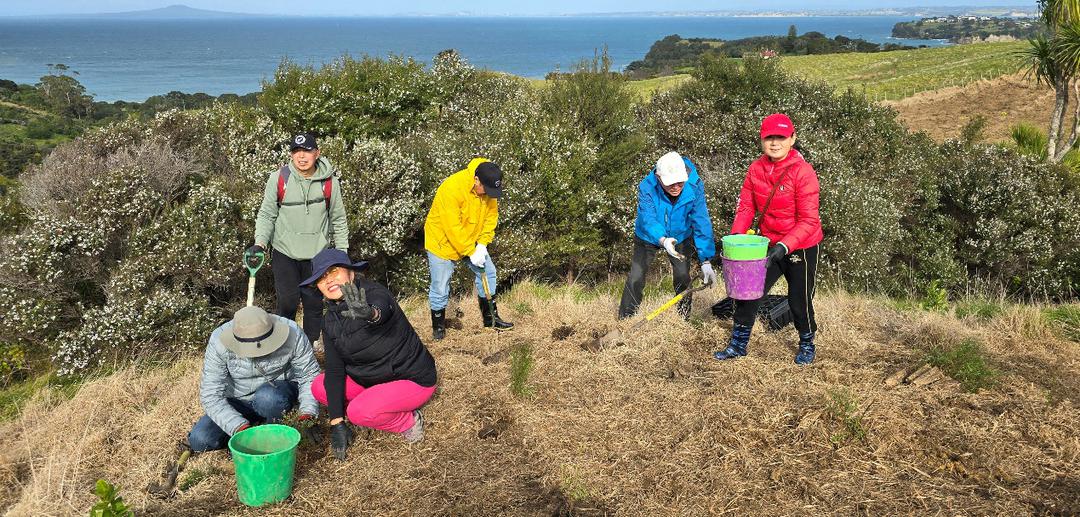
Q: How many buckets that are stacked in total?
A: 2